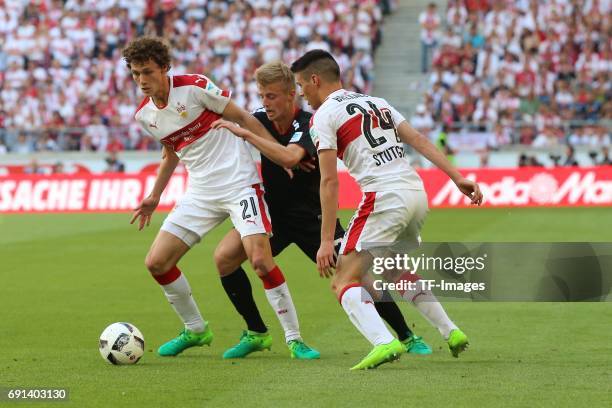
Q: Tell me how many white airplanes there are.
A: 0